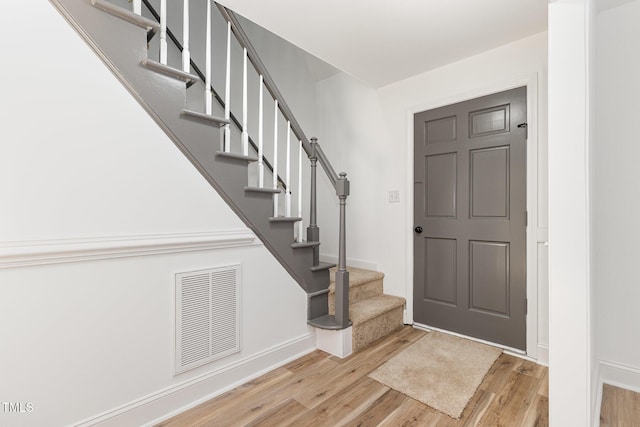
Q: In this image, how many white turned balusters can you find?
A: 10